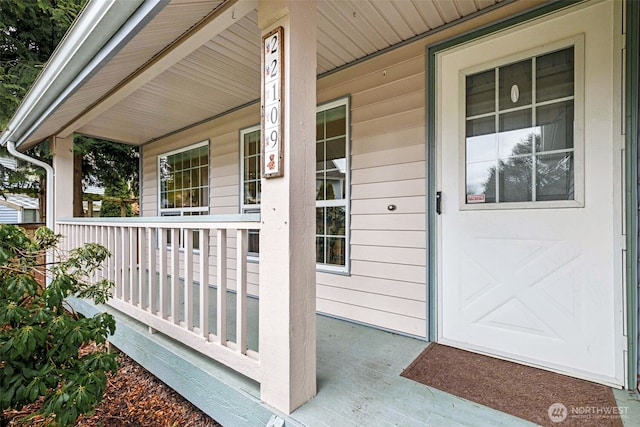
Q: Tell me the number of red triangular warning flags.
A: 0